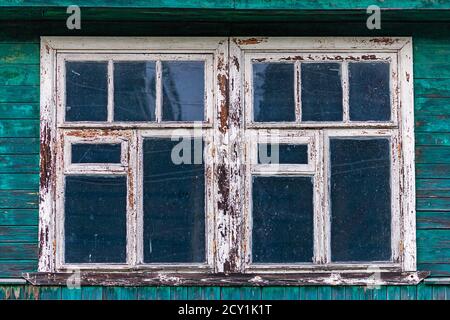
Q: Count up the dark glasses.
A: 12